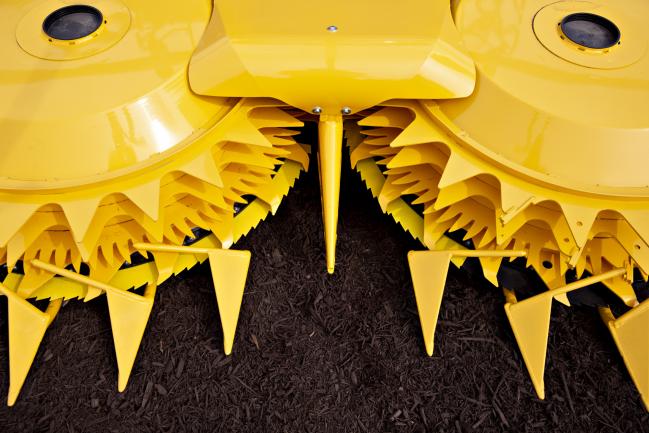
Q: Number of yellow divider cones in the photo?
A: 7